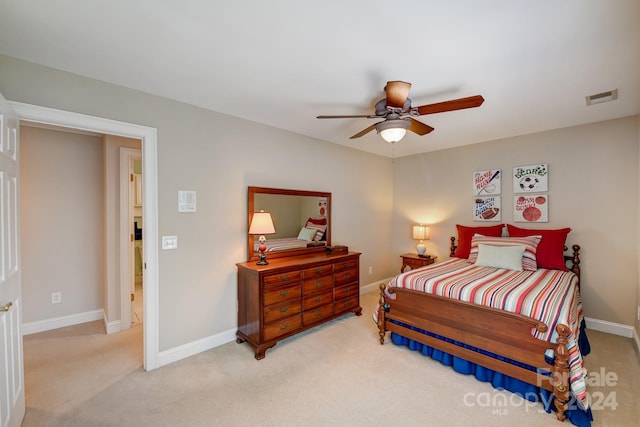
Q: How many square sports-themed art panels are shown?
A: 4